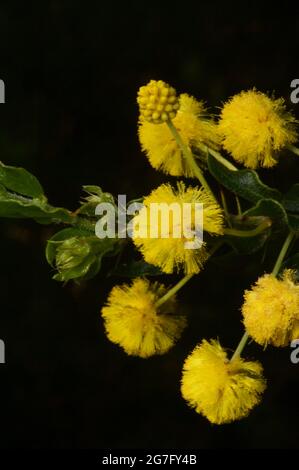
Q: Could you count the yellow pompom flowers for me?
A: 6